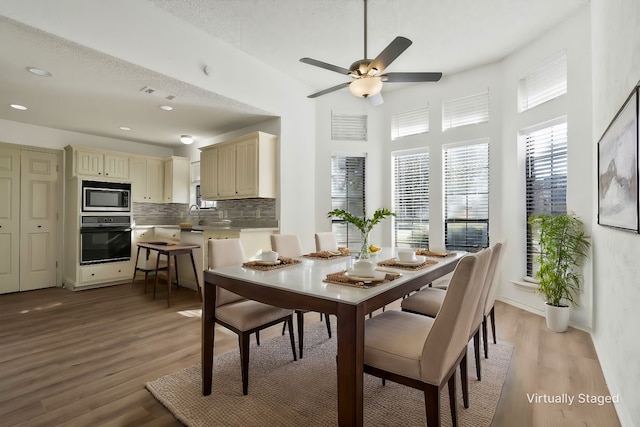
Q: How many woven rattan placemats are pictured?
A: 5